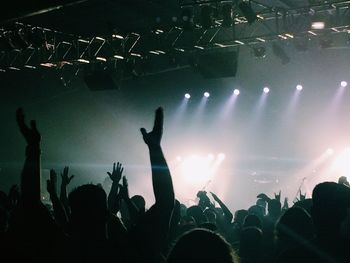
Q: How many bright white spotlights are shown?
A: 6